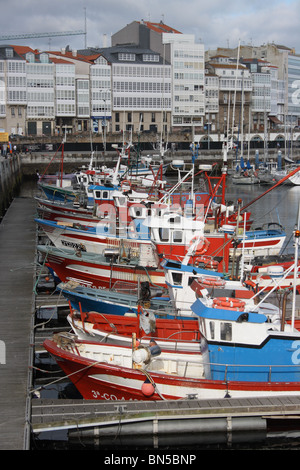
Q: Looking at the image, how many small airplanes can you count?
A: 0